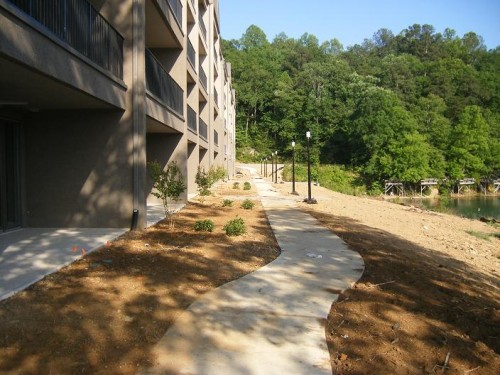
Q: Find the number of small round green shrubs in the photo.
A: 6